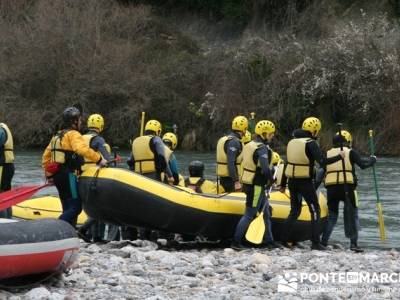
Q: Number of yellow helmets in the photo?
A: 9